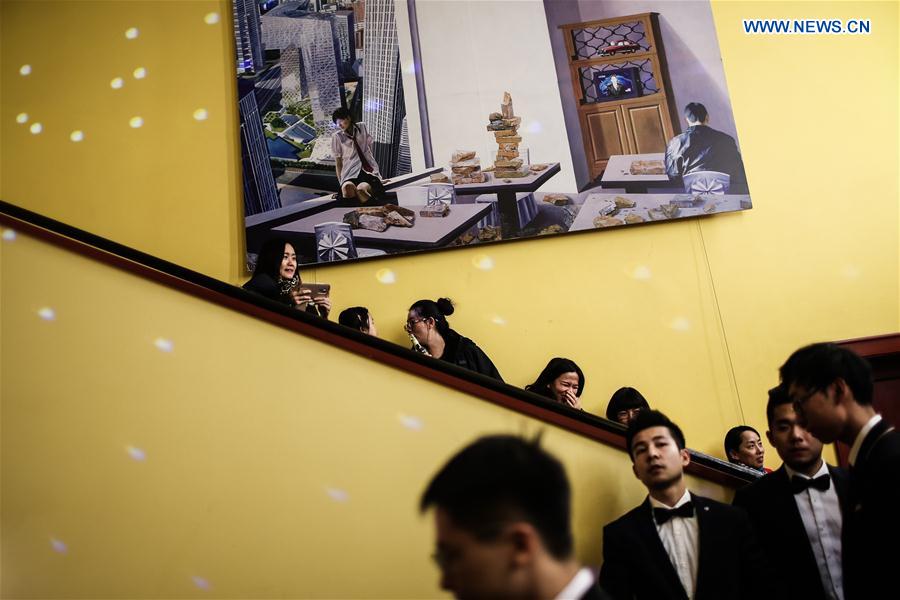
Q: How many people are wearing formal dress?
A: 4